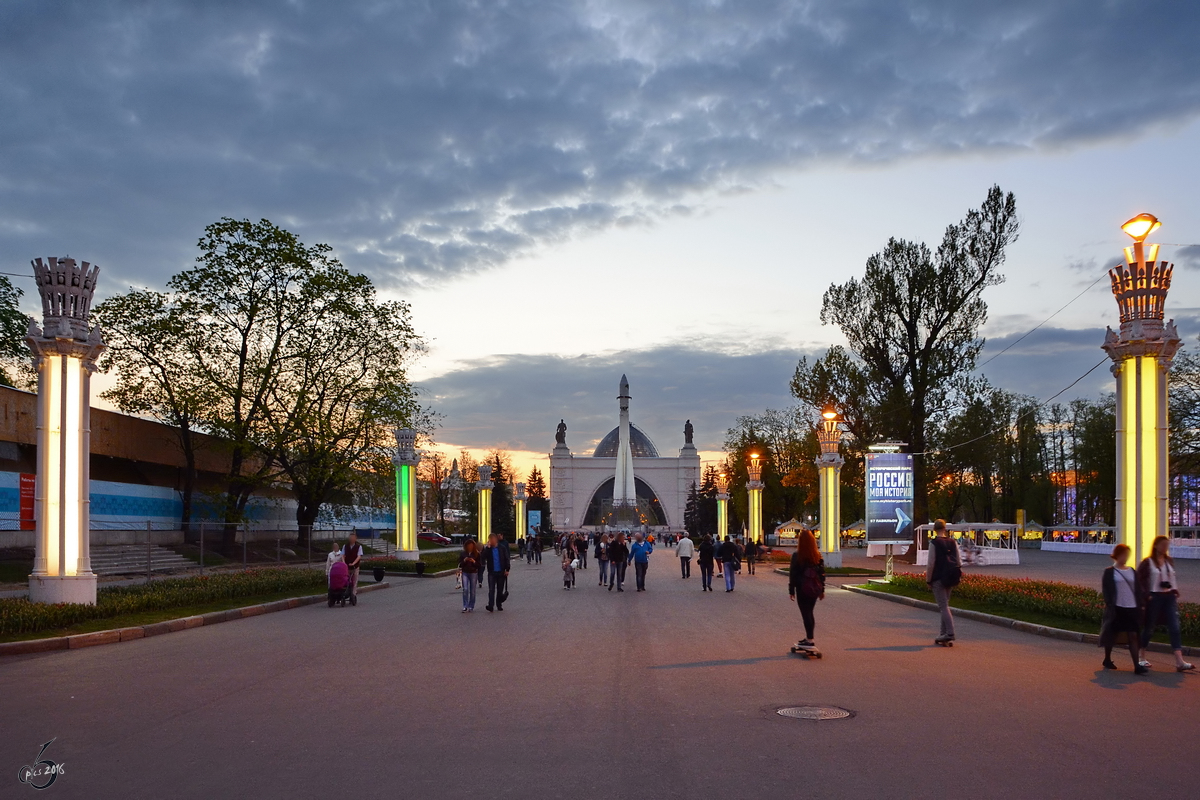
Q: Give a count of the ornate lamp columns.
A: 8